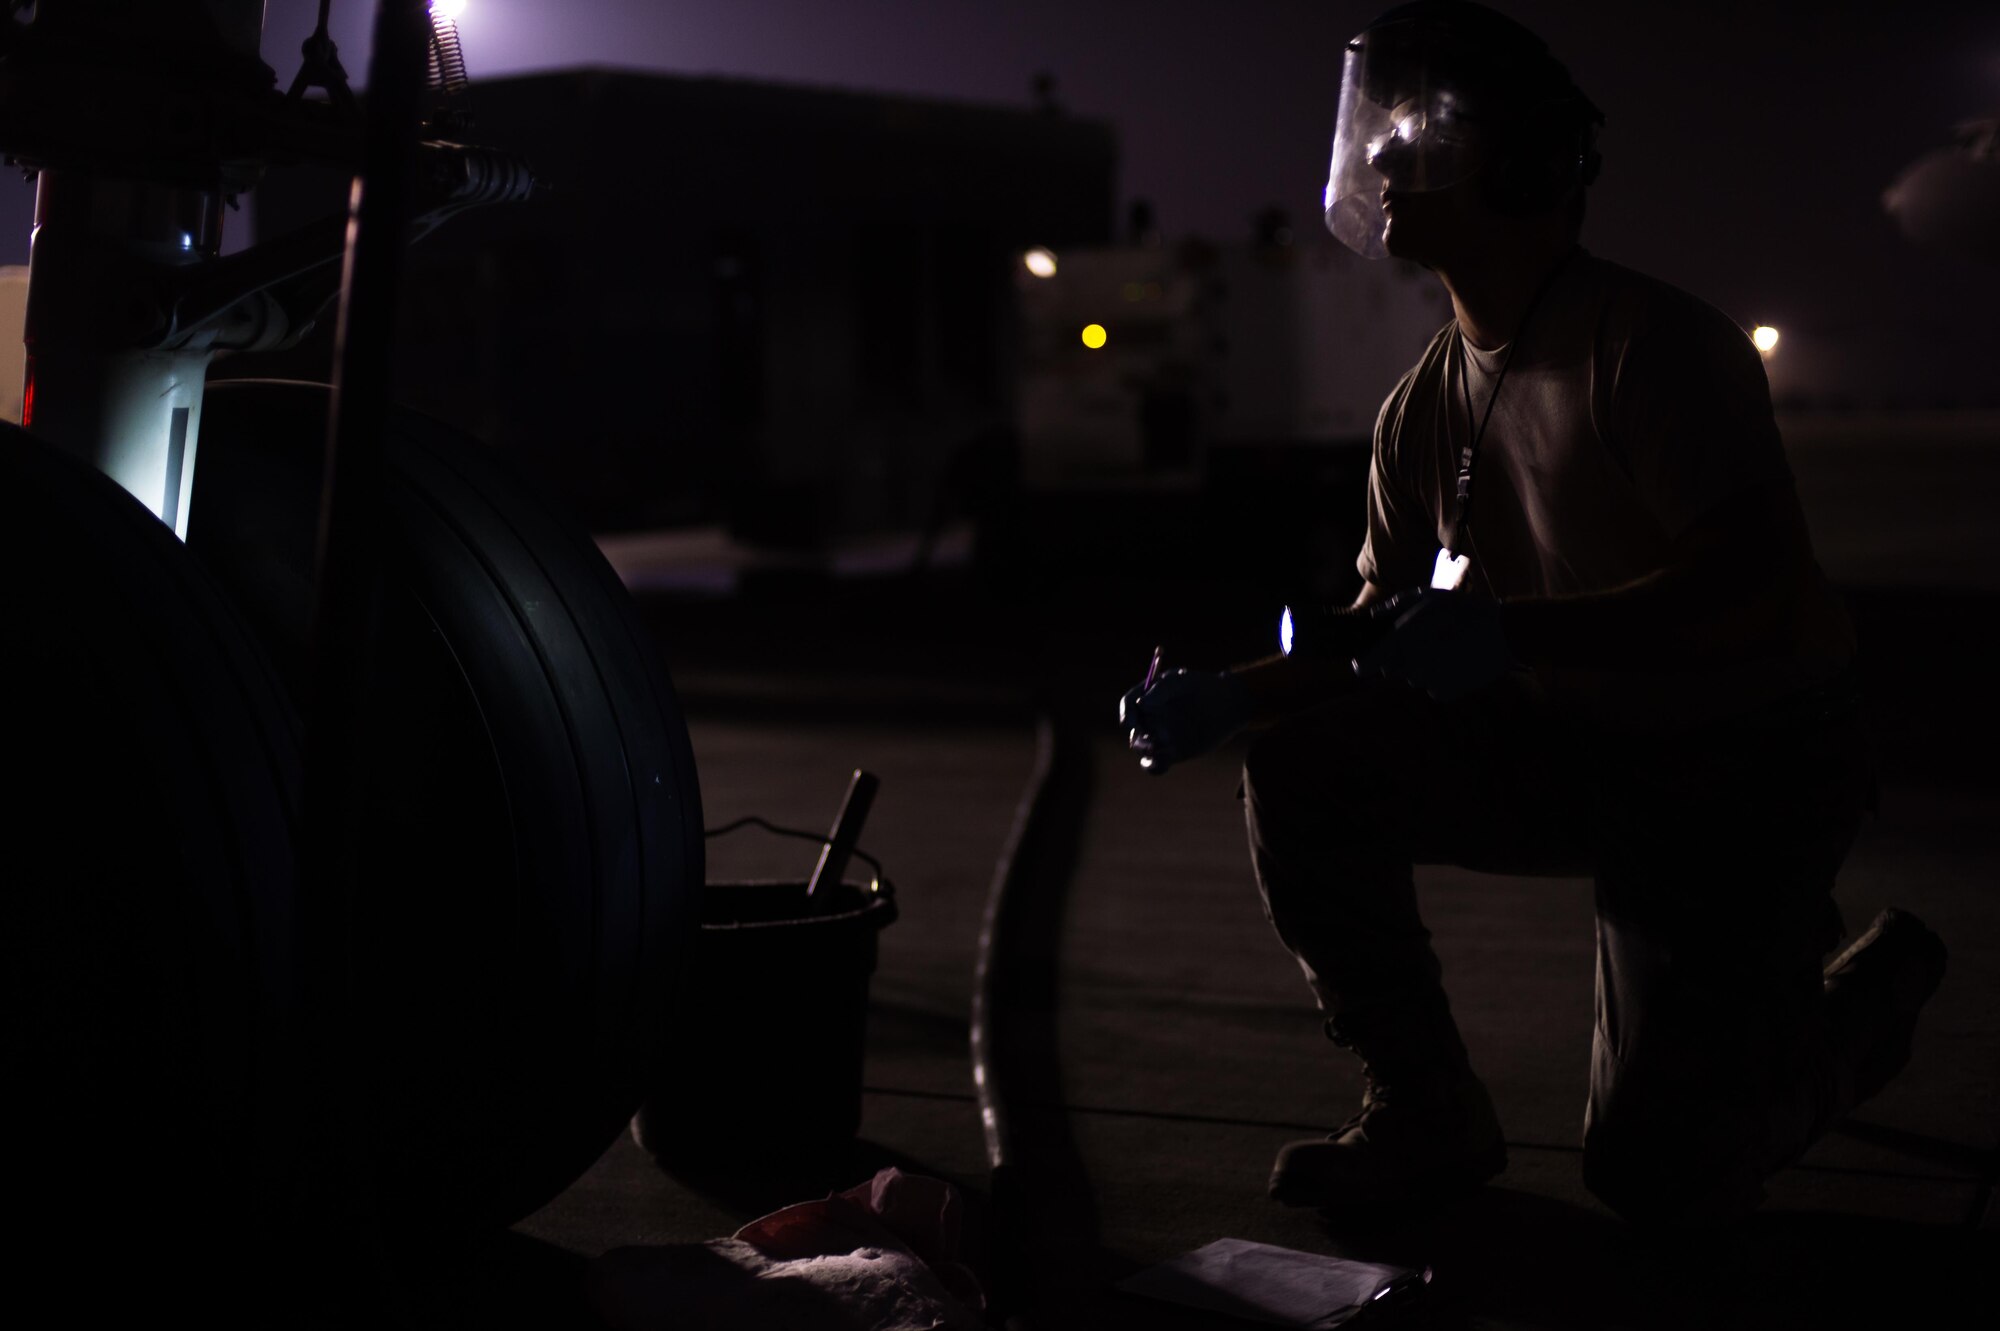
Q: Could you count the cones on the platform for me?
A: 0